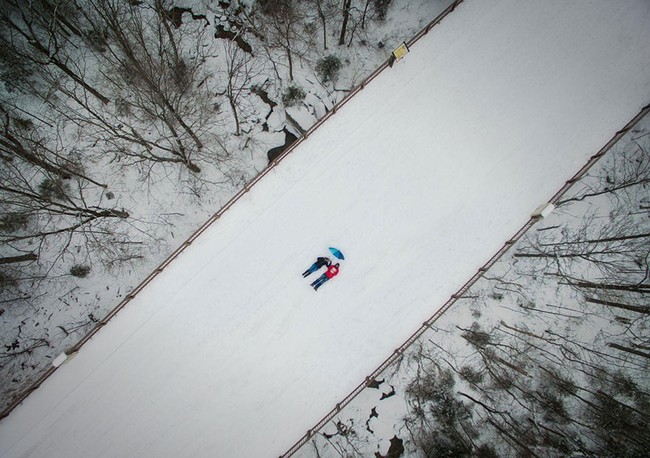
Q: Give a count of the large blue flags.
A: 0